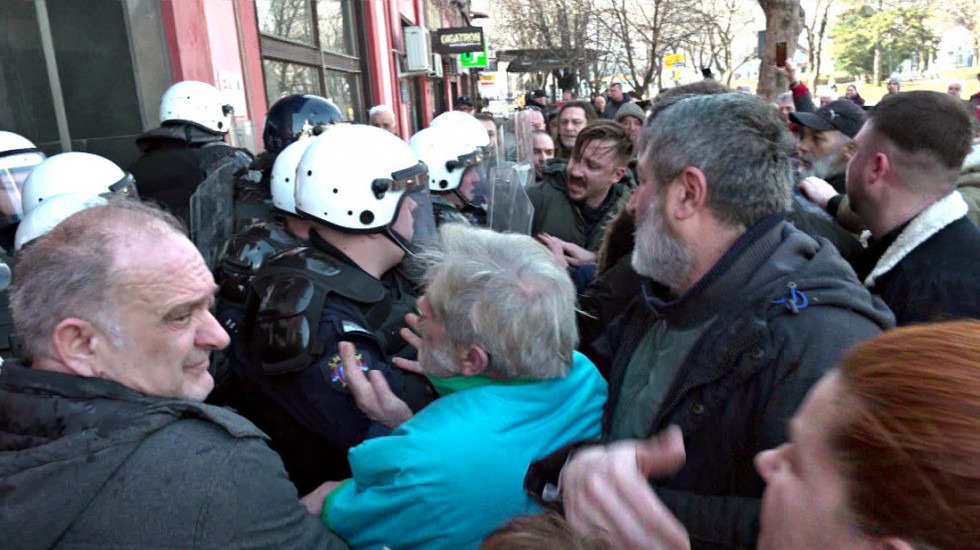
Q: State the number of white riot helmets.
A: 8